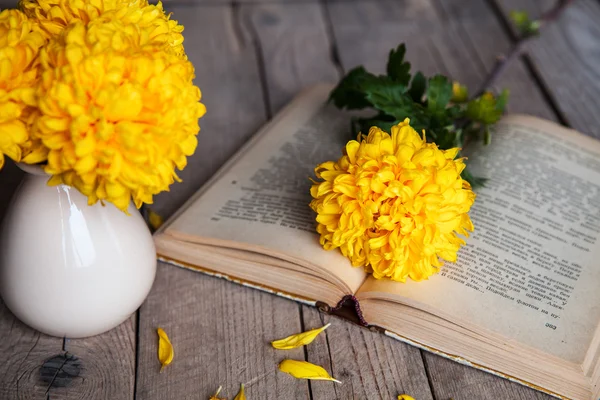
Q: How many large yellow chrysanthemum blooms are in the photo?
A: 4